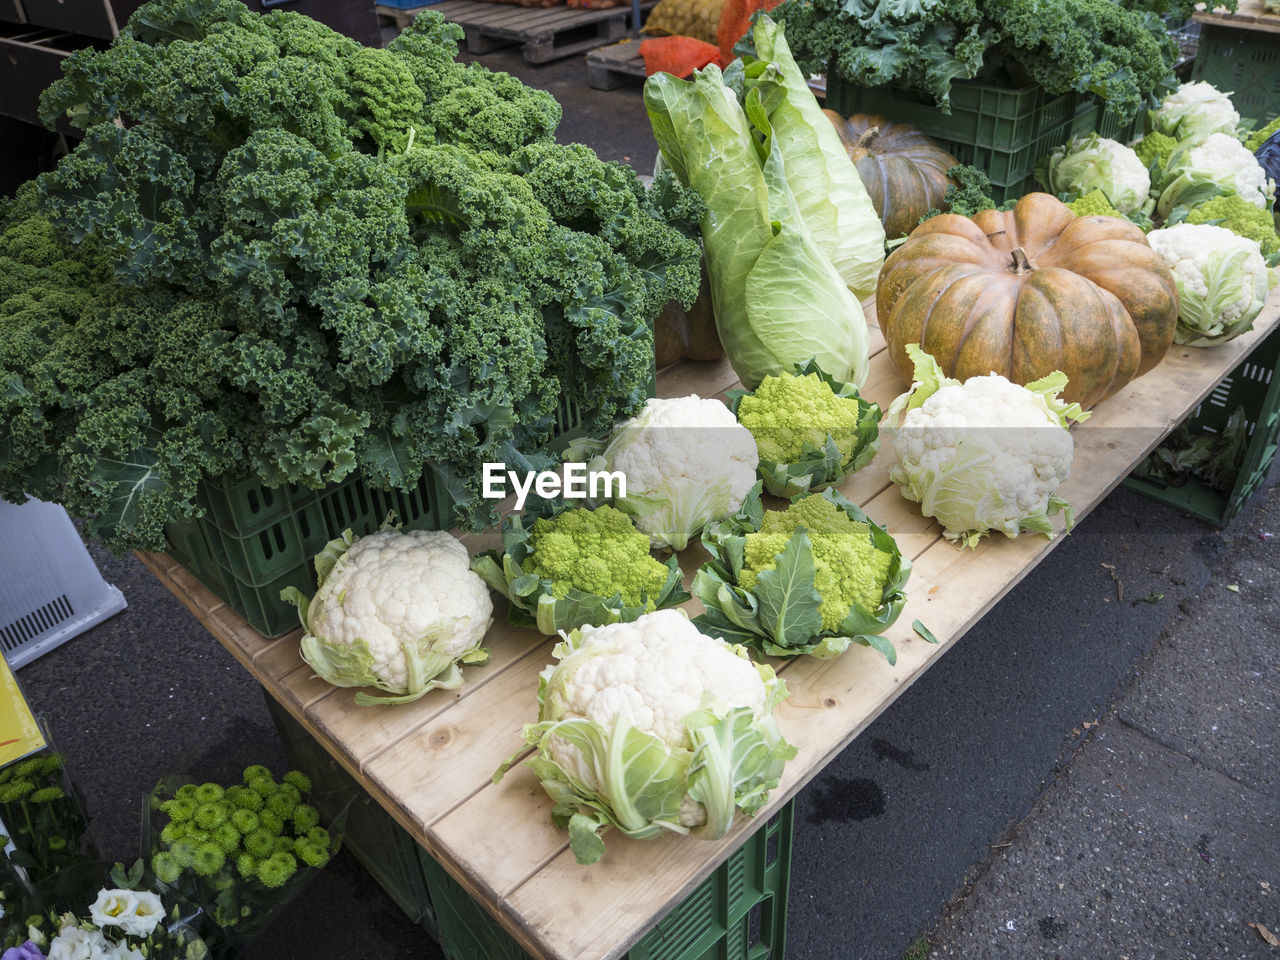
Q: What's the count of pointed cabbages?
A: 2